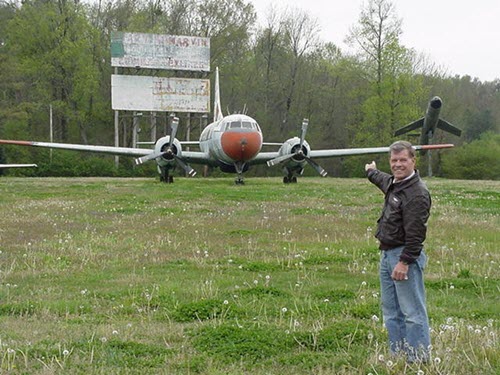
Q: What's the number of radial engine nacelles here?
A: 2